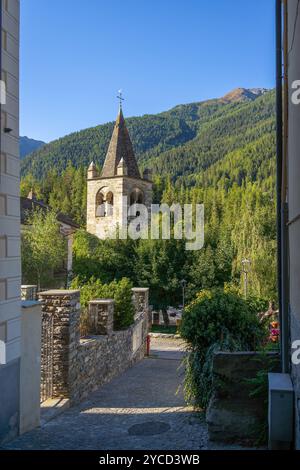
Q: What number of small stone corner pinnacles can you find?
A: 3